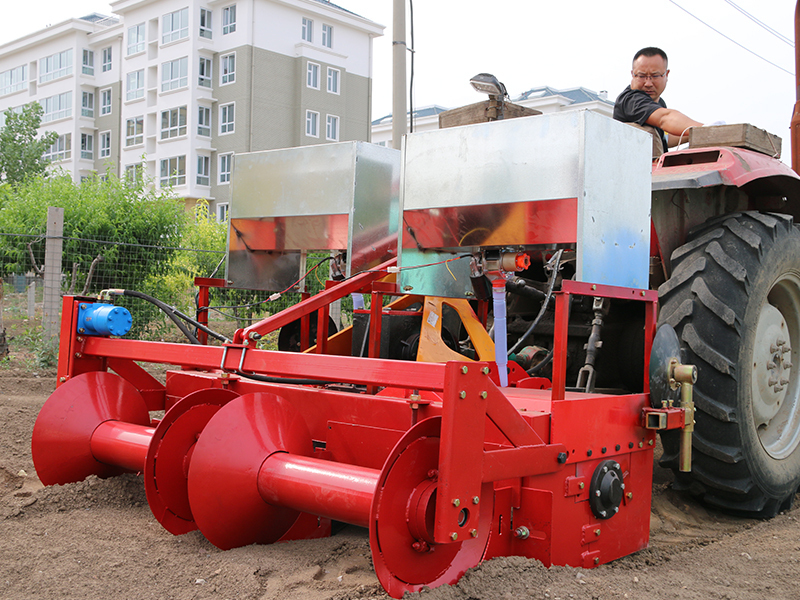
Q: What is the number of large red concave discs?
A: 4